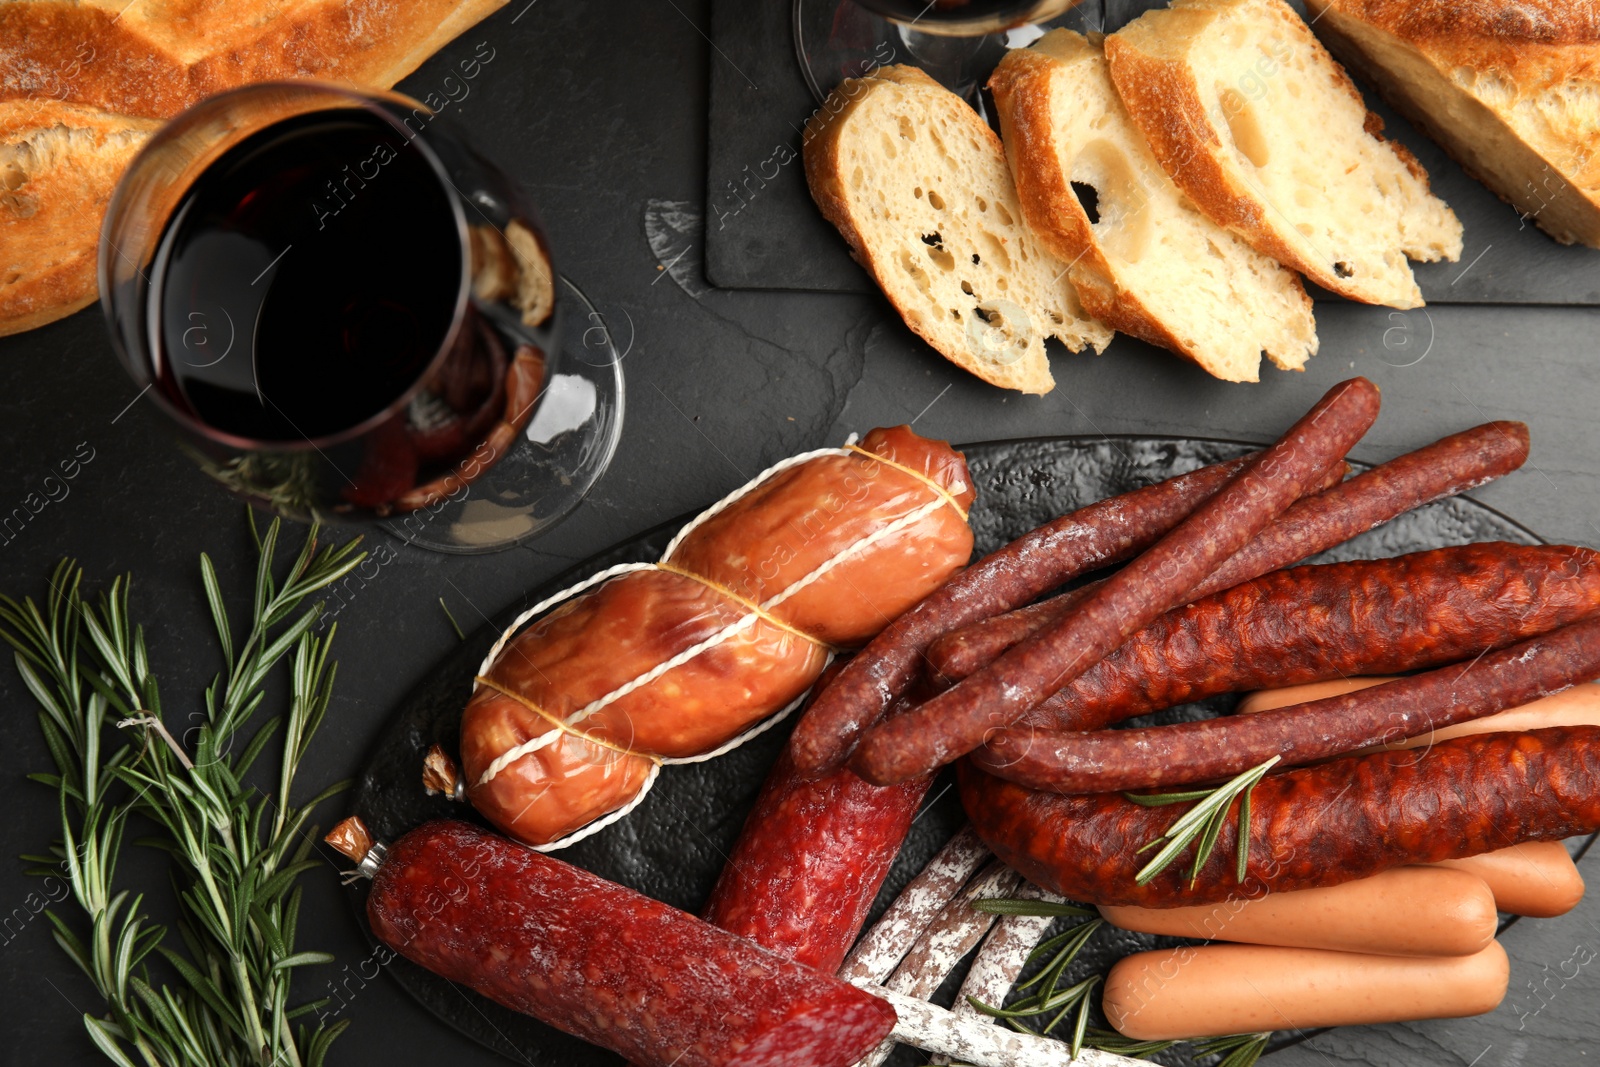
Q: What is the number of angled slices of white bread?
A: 3